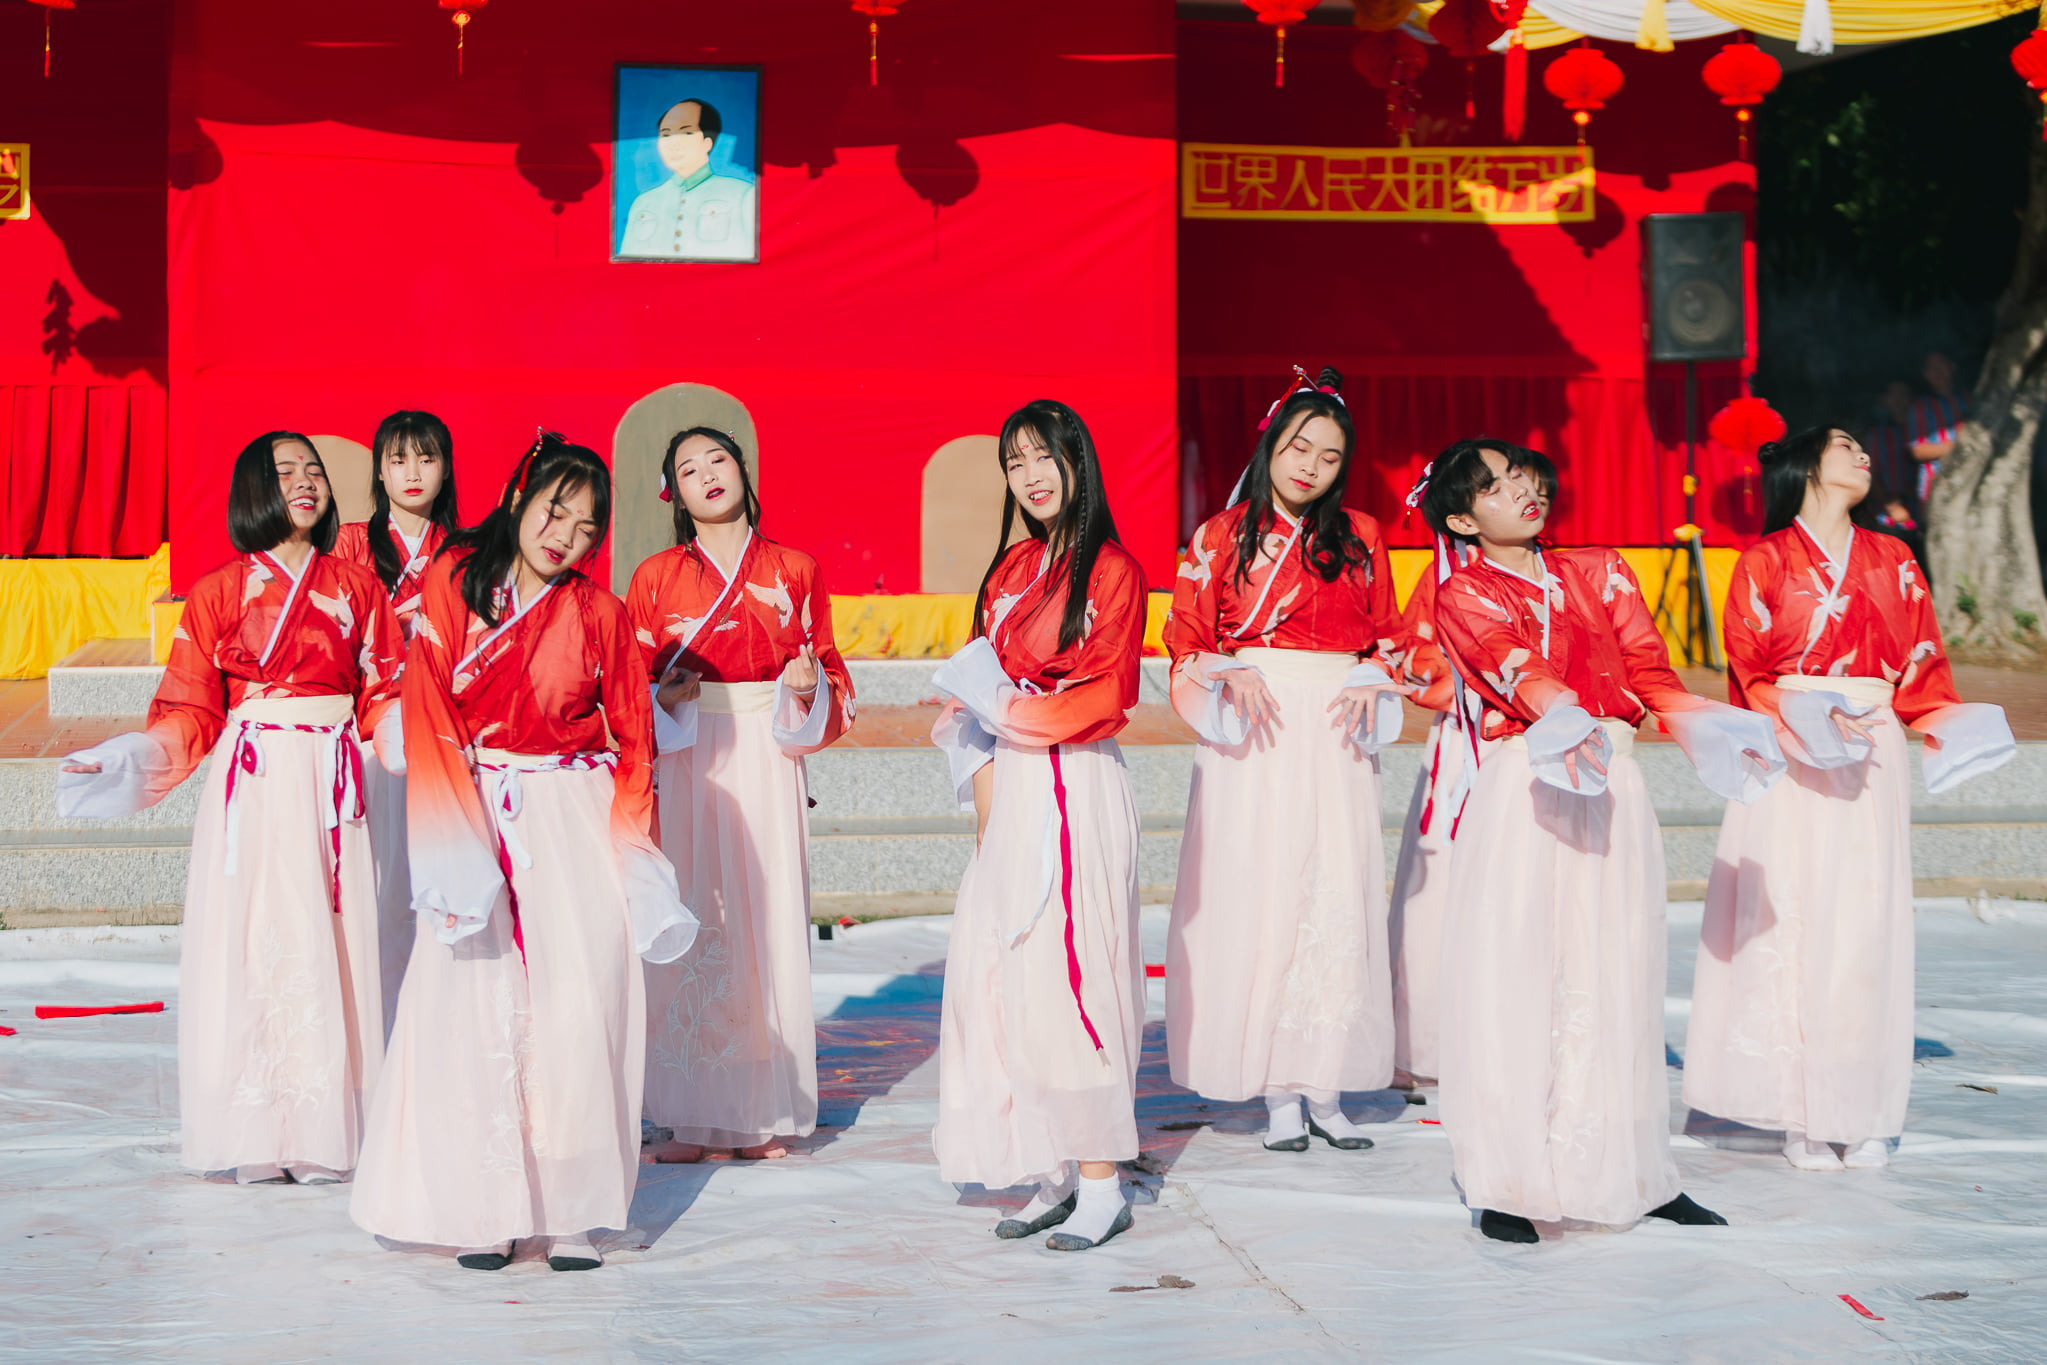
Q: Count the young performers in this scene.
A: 9